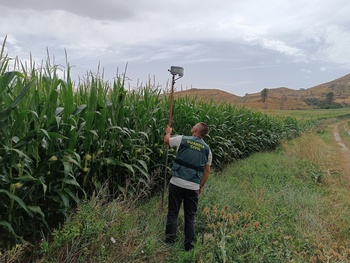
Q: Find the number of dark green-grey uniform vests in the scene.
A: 1